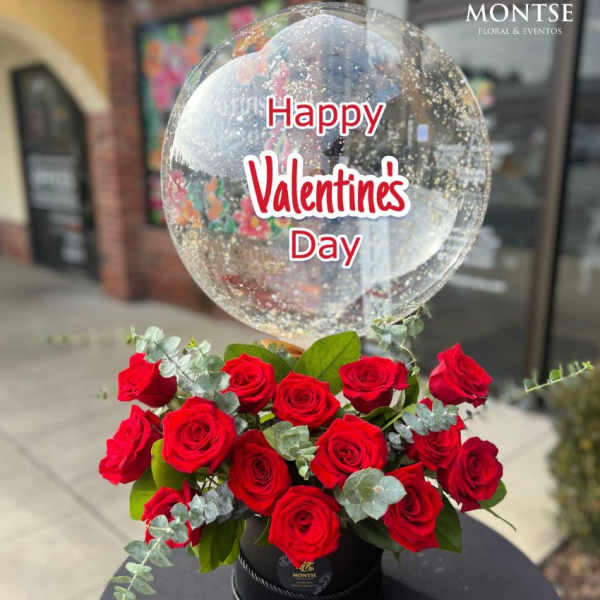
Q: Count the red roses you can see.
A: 14